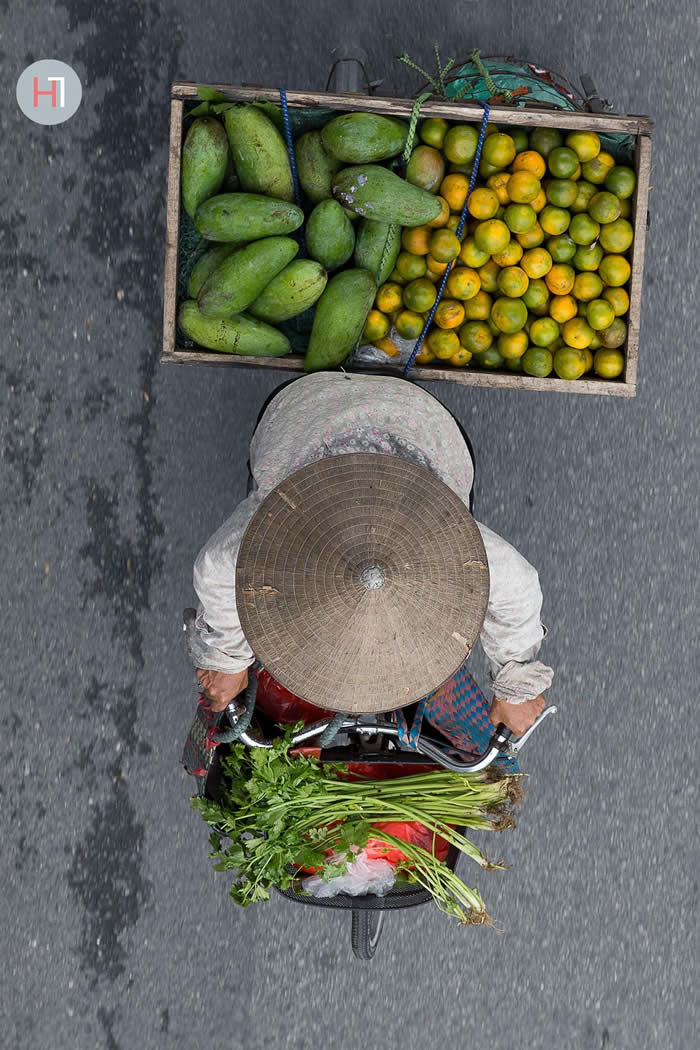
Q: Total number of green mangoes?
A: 13